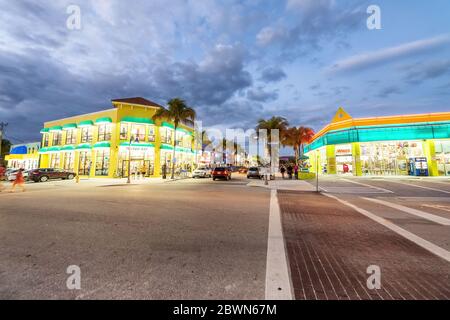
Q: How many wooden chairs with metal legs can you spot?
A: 0